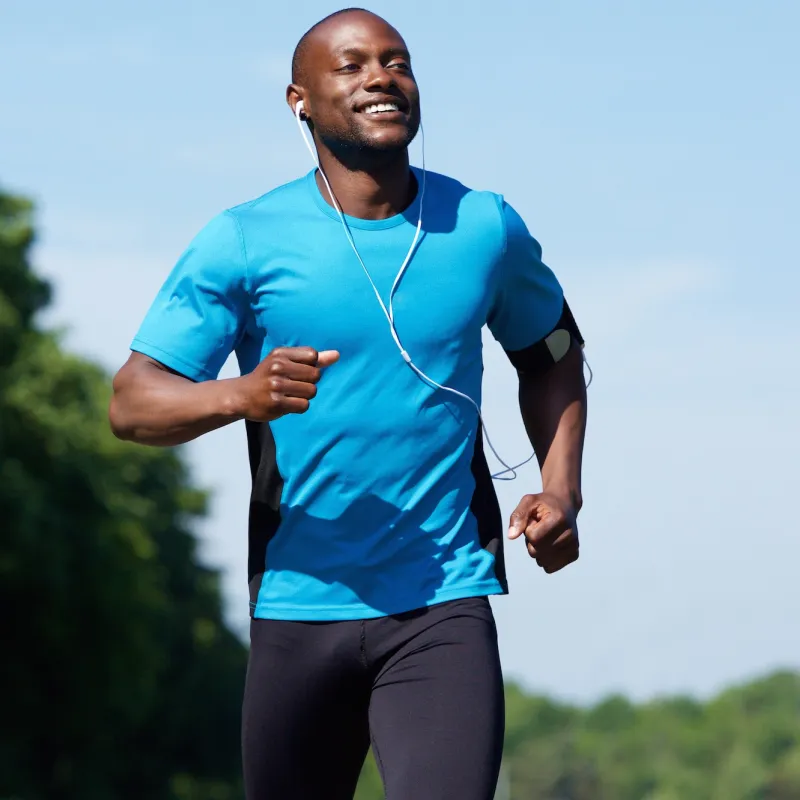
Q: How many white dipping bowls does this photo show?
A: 0